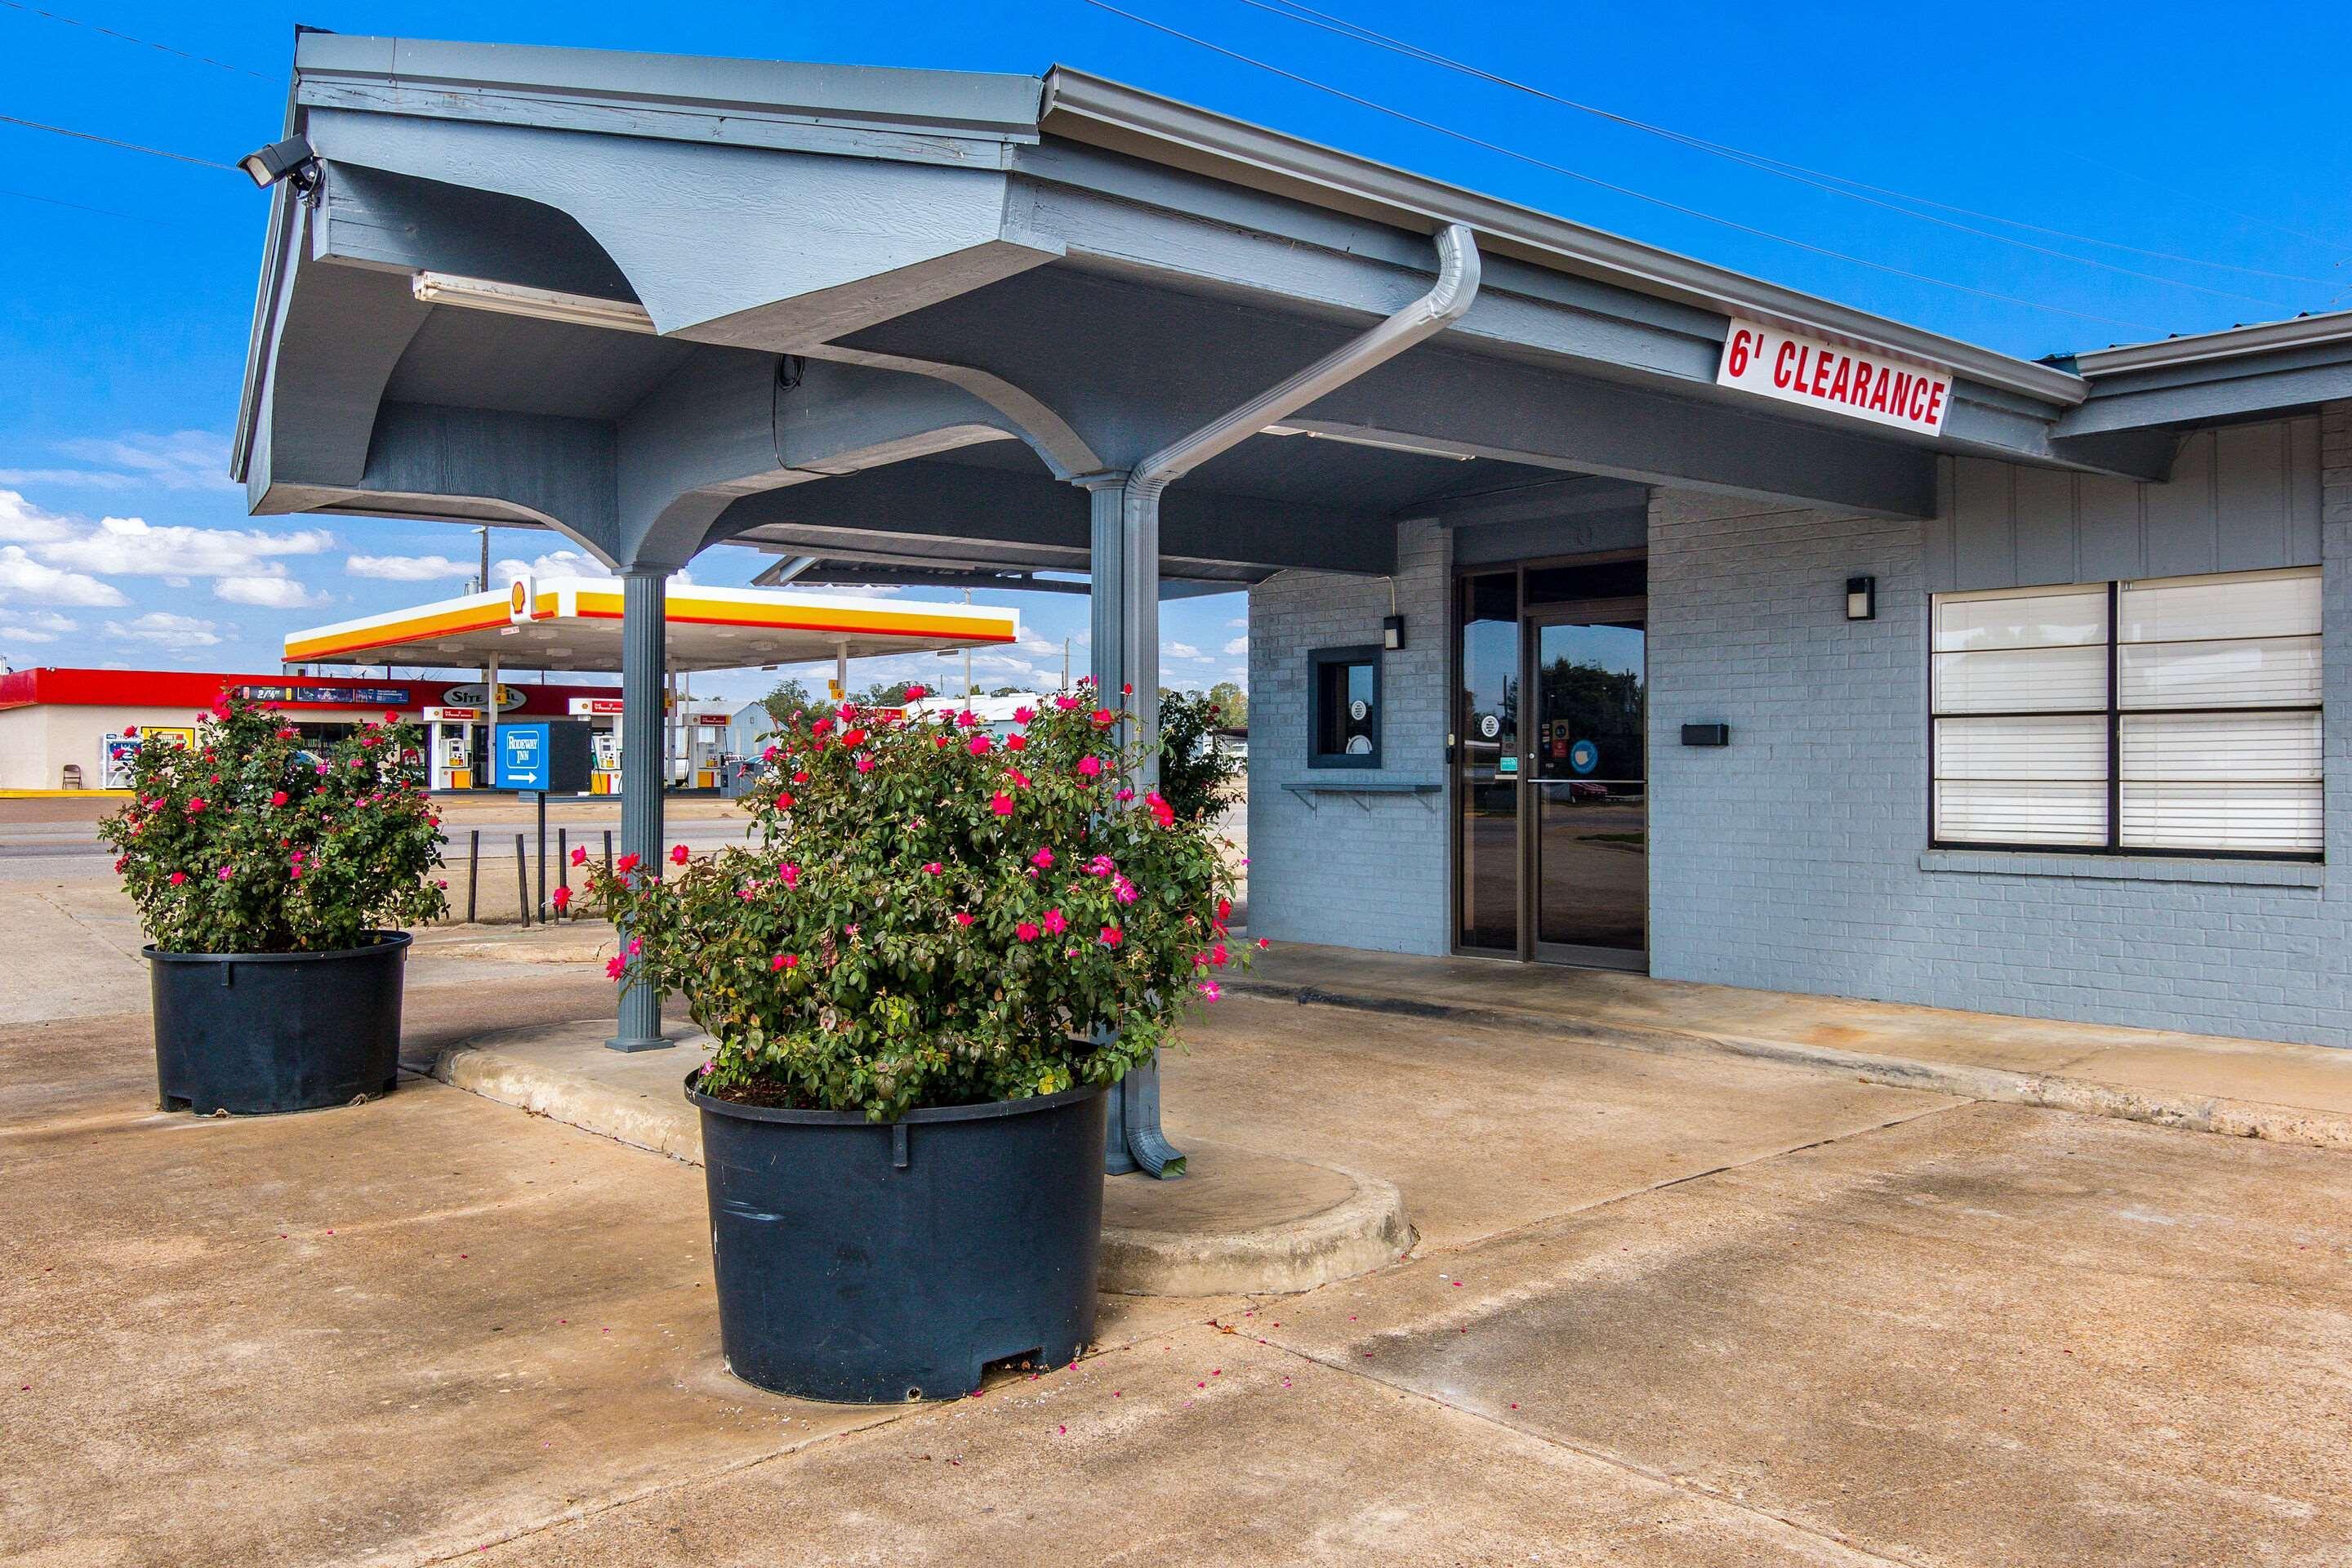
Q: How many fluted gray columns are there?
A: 2